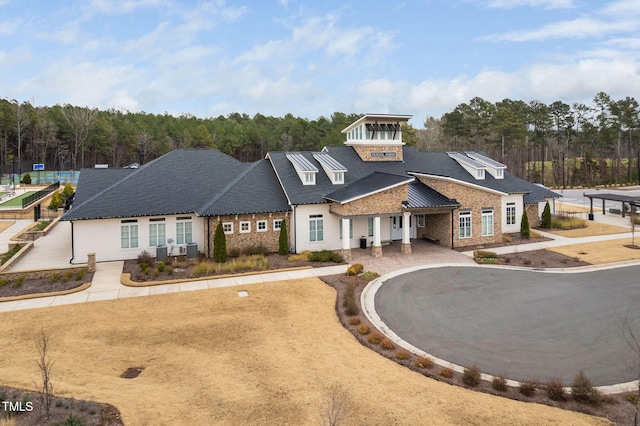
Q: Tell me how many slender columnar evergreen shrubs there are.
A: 4